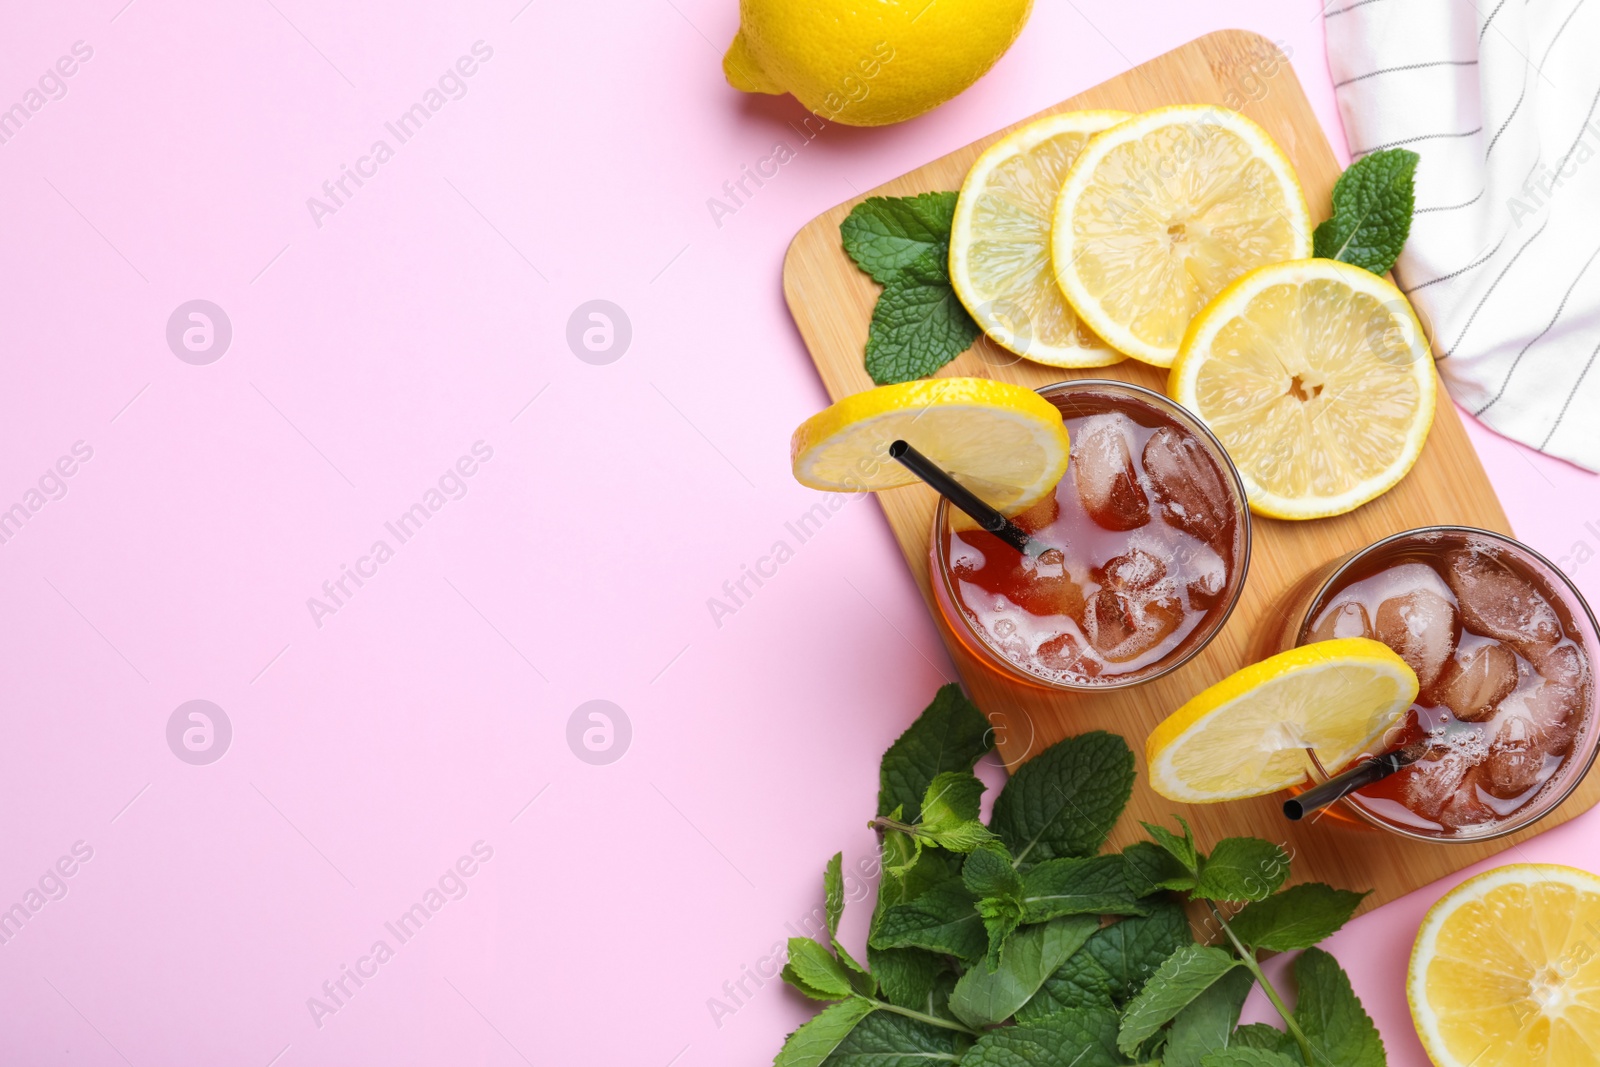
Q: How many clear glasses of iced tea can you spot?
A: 2